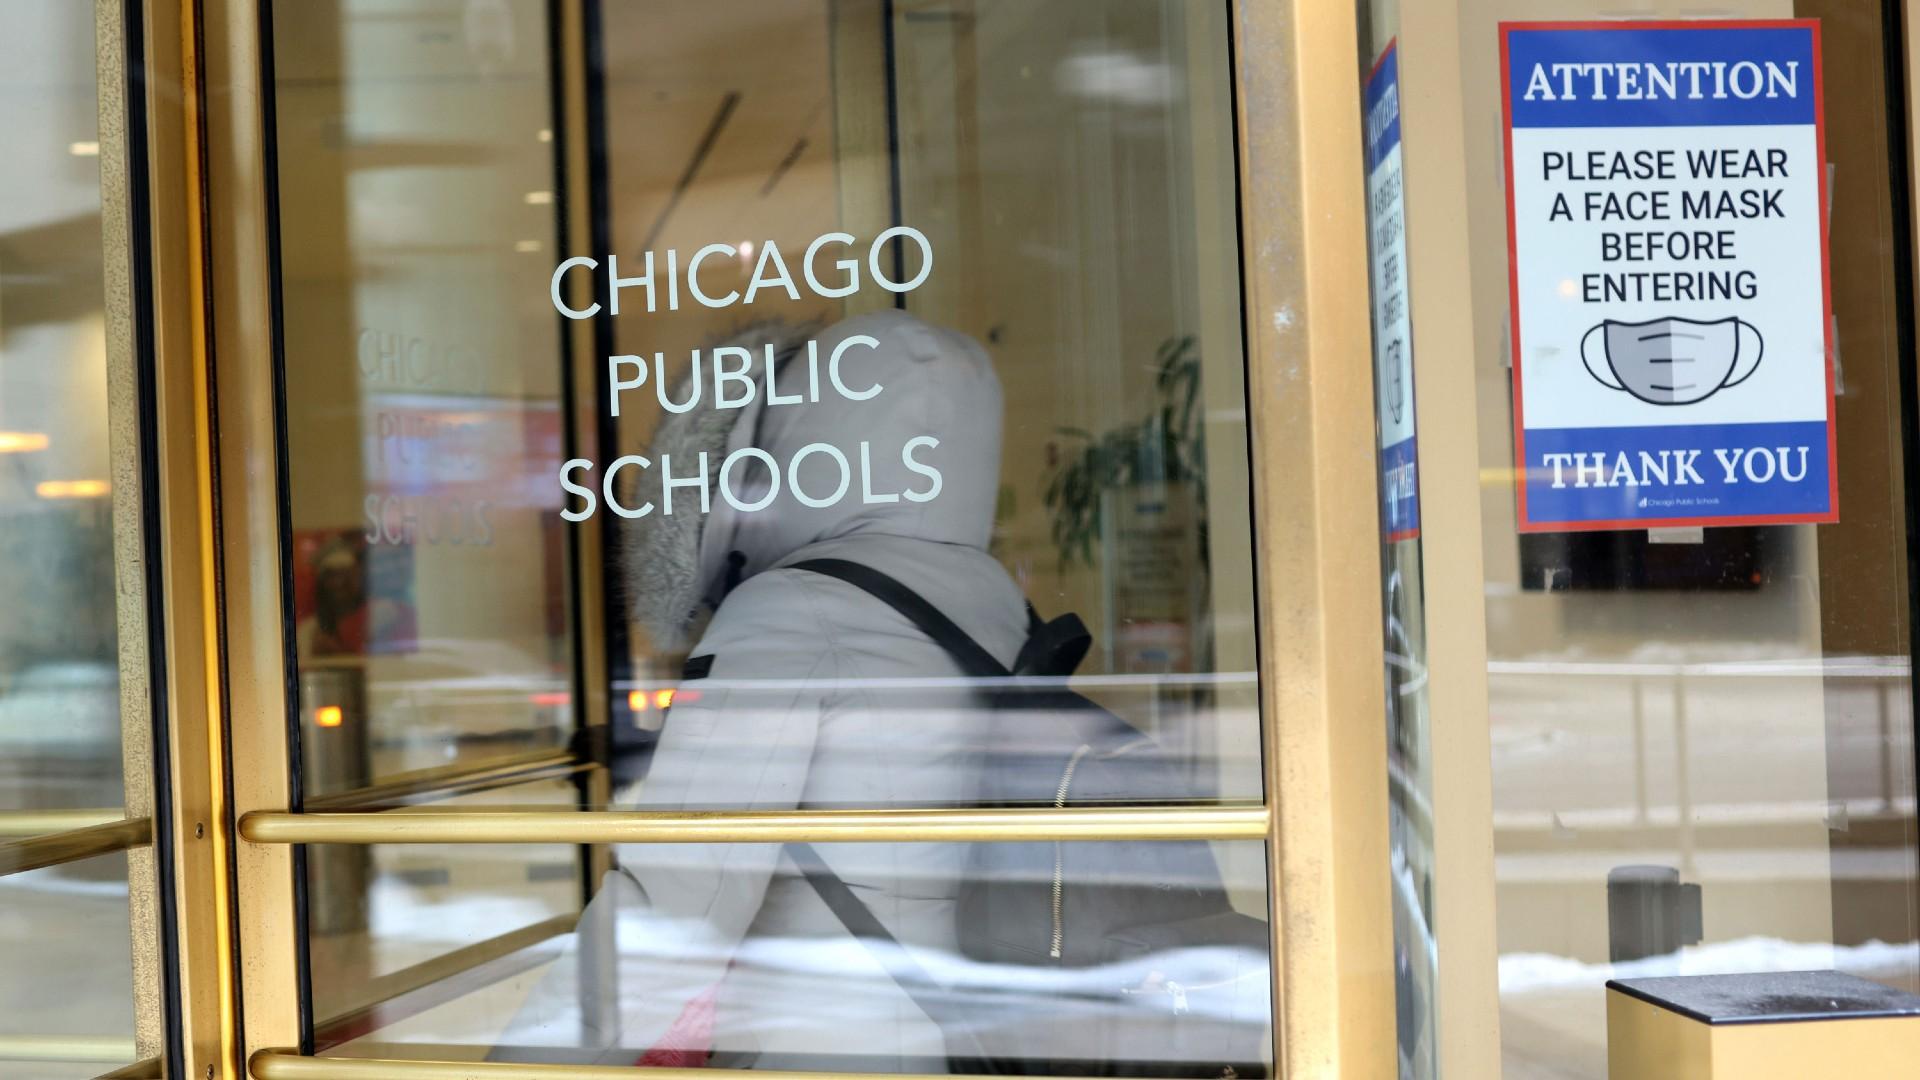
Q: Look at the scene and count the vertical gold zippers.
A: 1